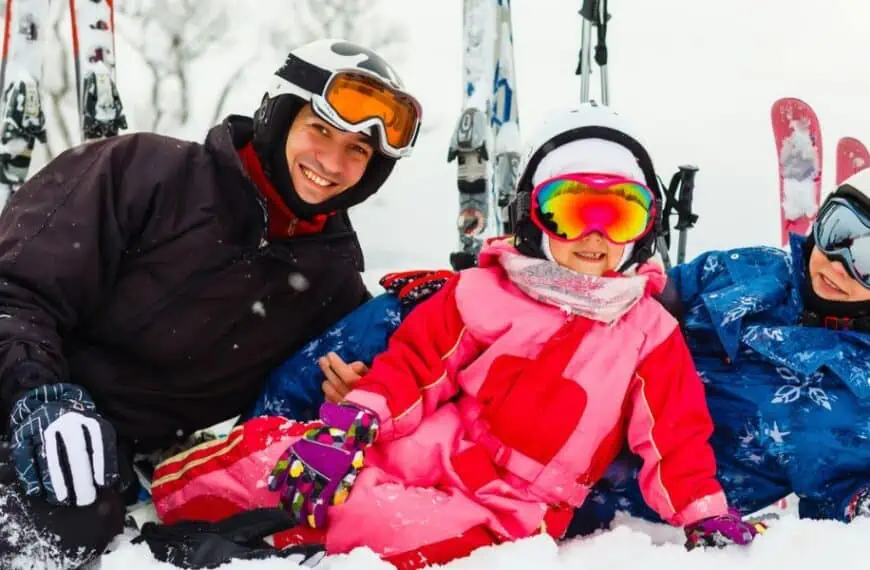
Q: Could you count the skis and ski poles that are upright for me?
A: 10